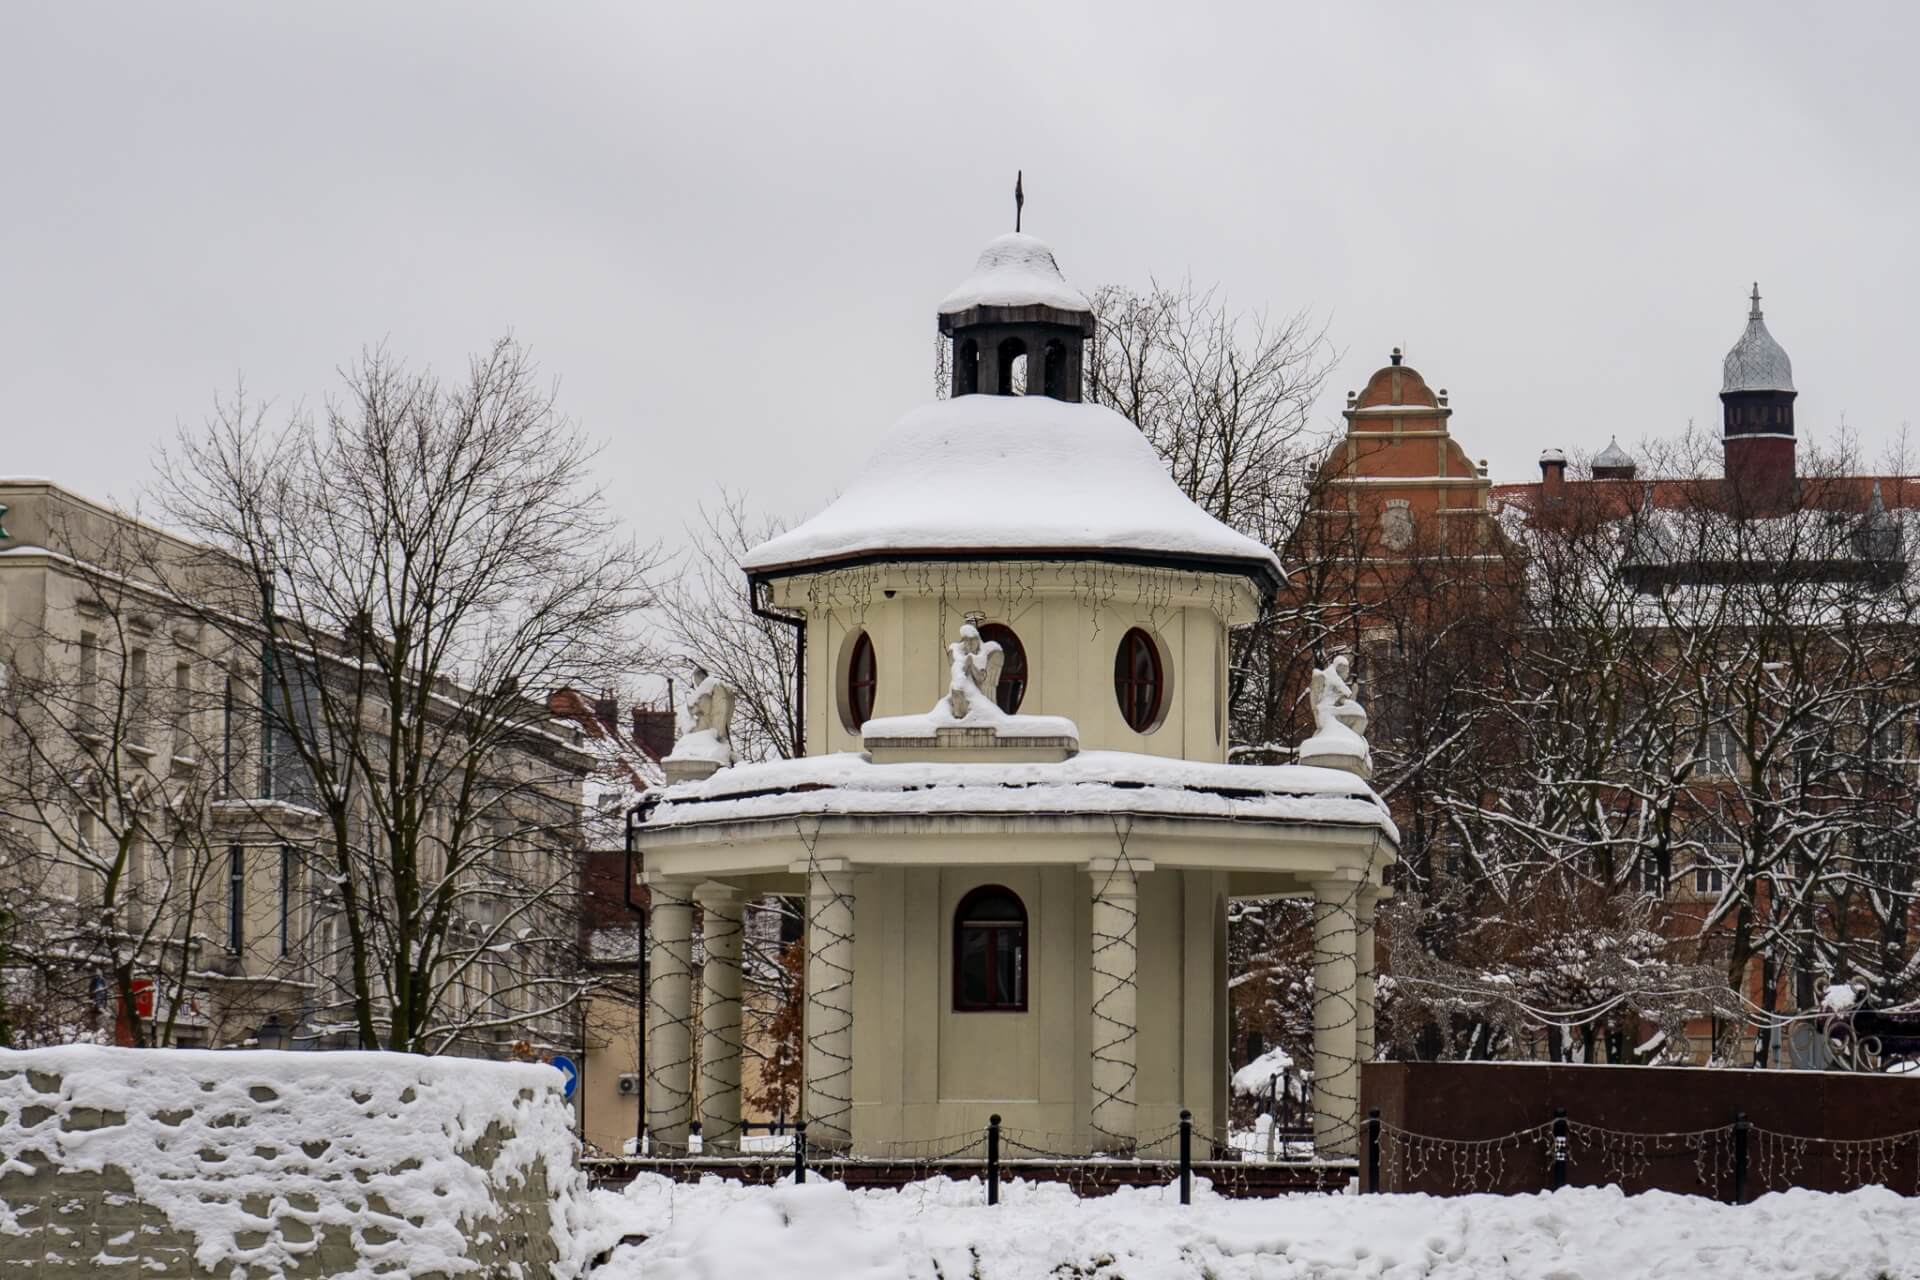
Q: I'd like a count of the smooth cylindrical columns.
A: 6